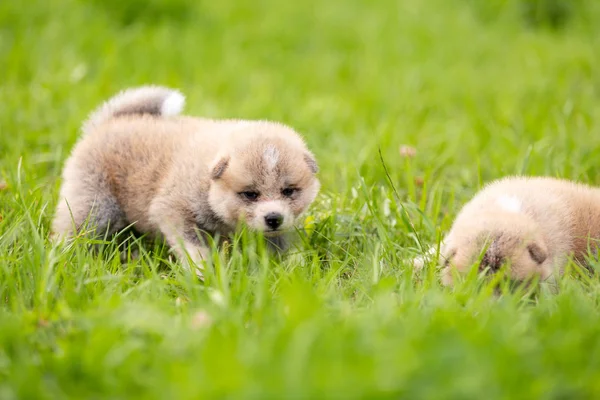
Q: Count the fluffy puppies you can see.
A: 2